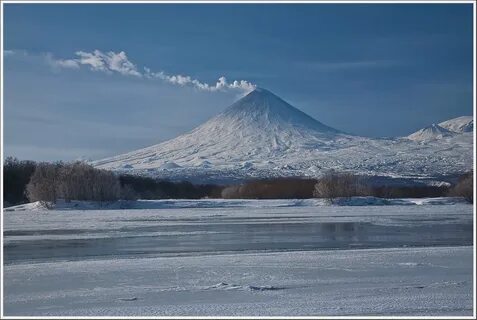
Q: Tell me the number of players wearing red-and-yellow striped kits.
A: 0